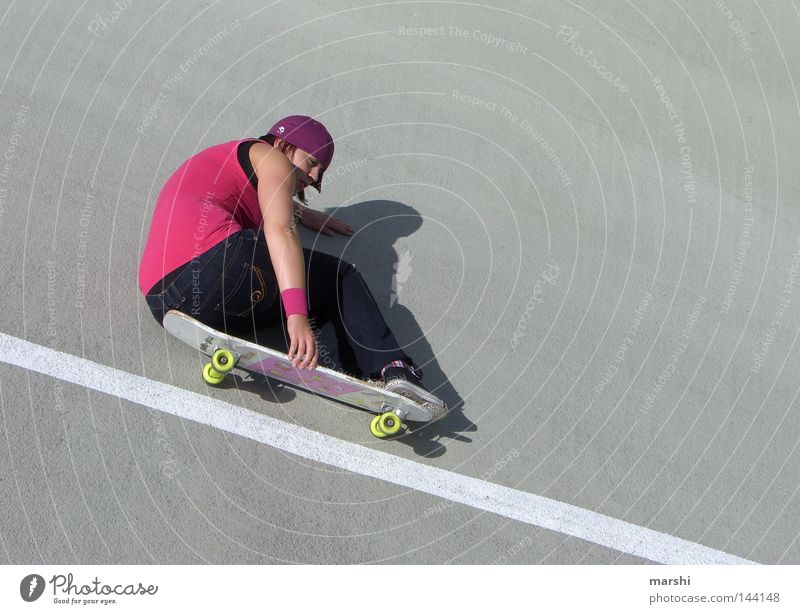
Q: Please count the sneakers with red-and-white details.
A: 1